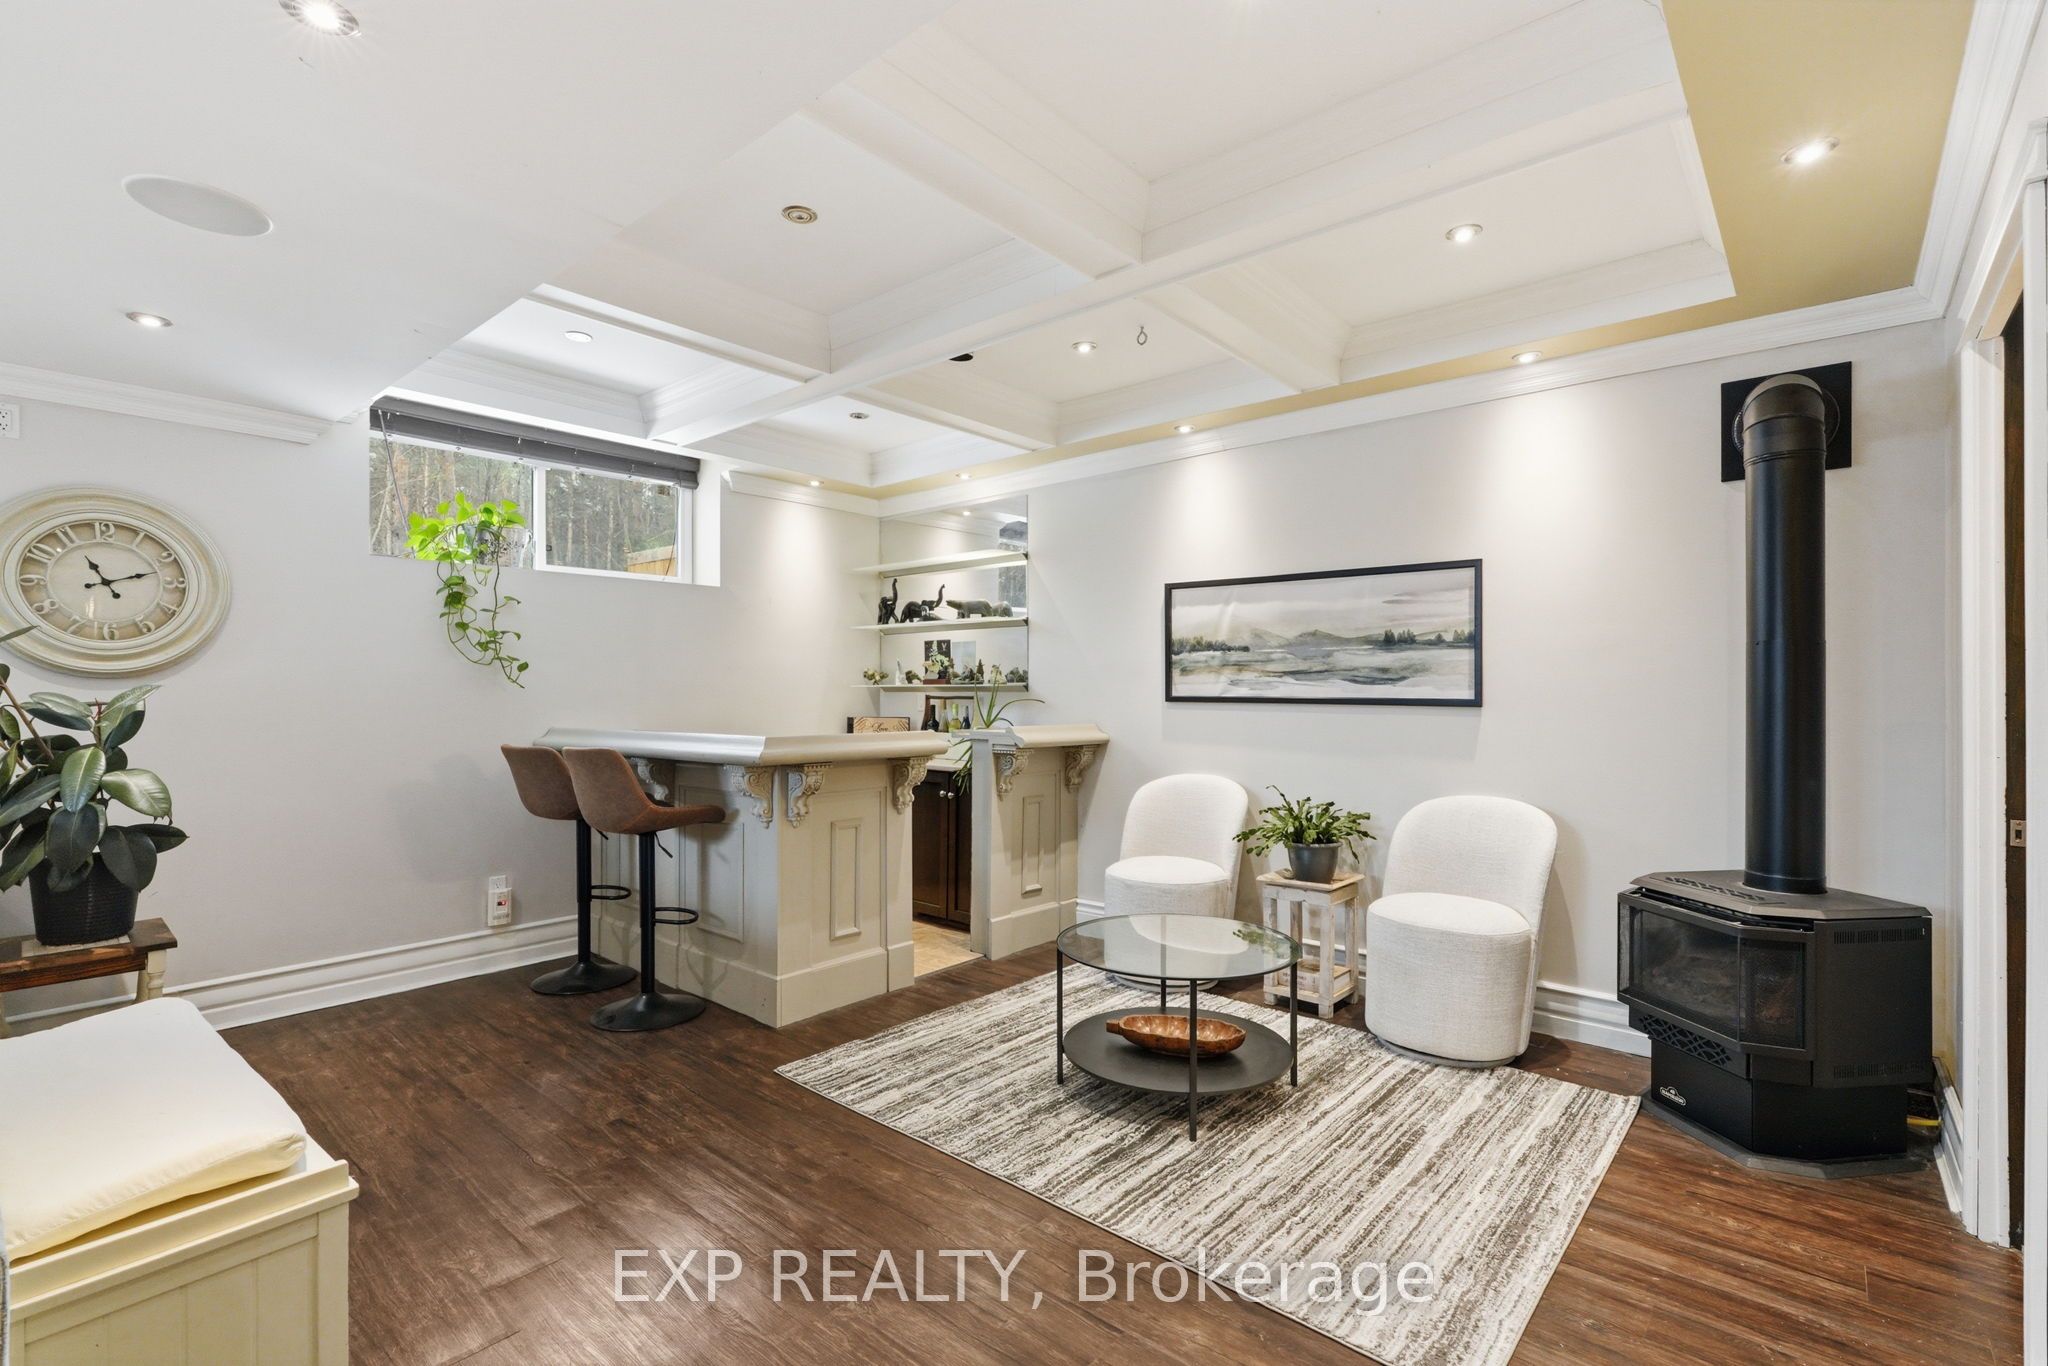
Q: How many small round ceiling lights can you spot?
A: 12